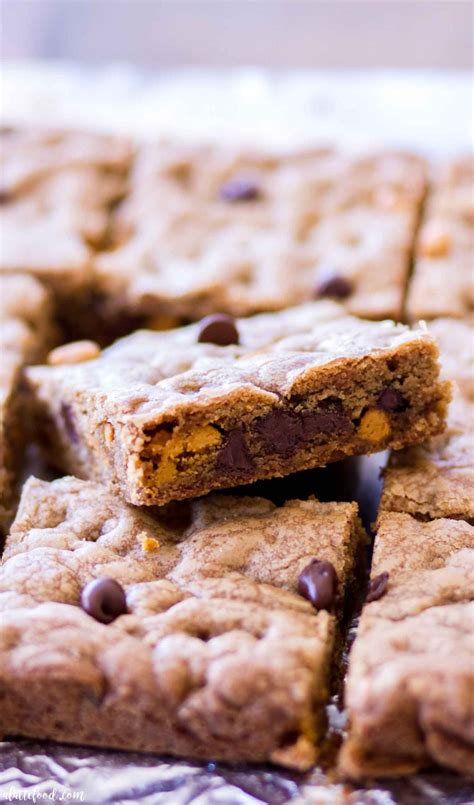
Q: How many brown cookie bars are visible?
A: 8